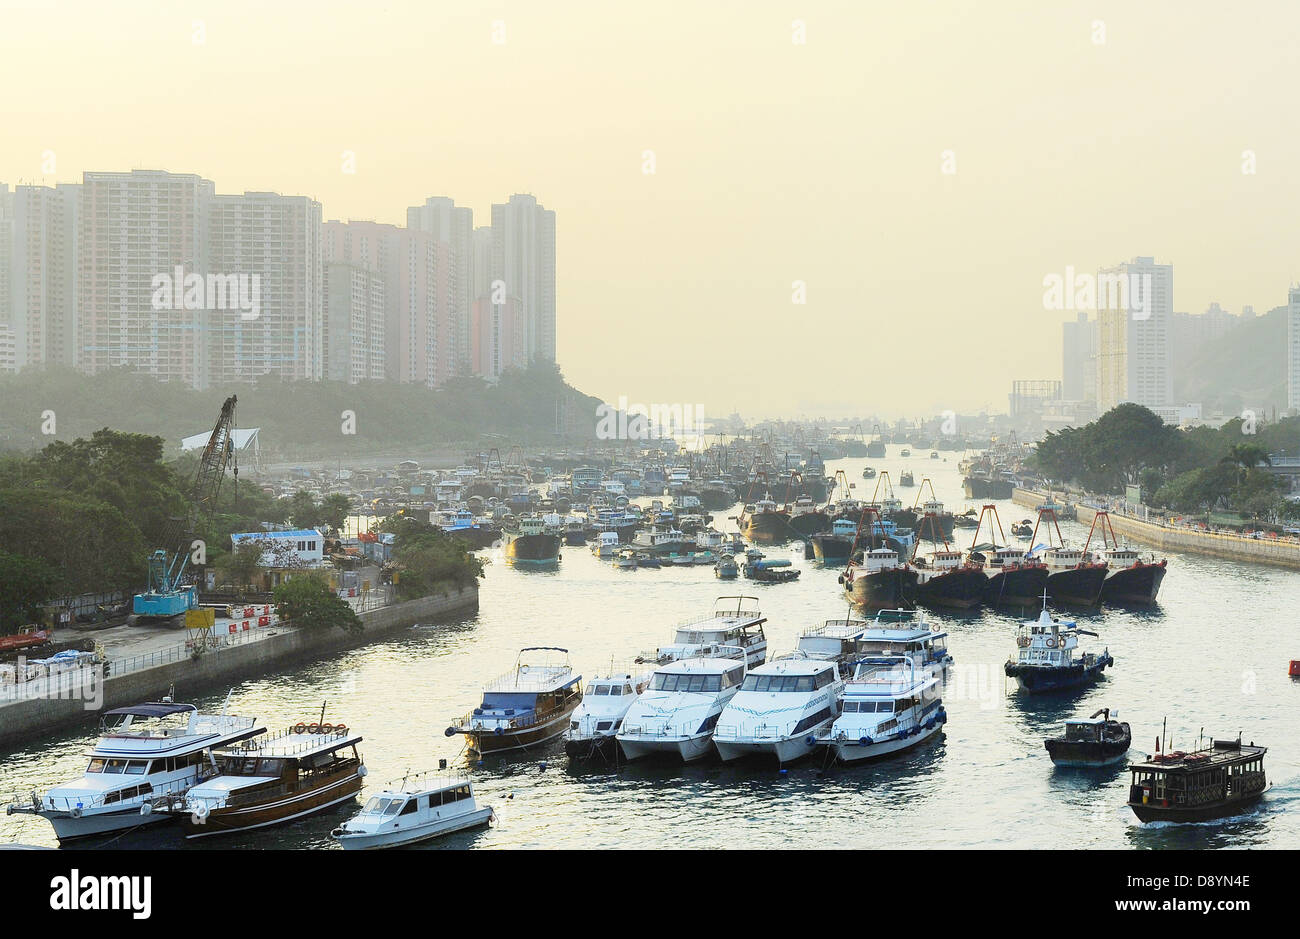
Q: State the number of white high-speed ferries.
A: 2